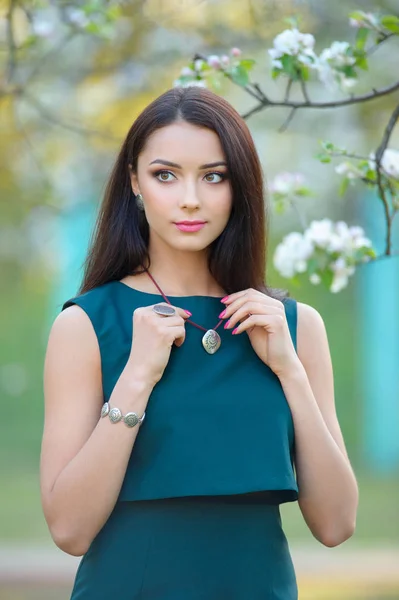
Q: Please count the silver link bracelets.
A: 1